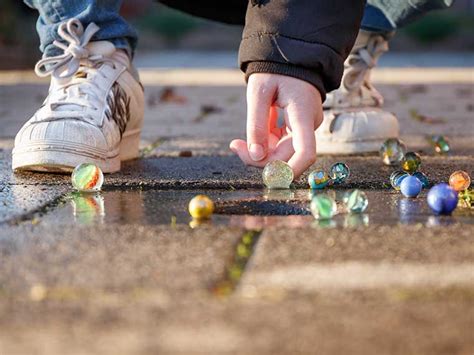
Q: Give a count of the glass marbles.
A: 15